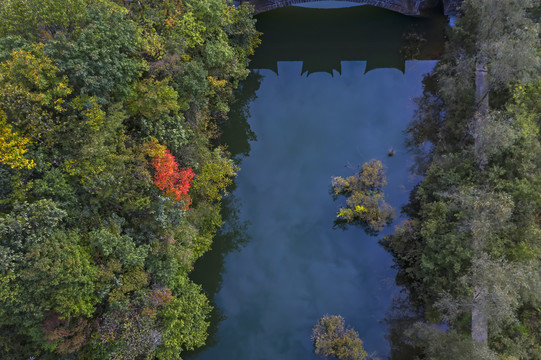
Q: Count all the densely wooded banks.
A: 2